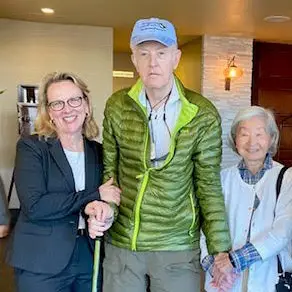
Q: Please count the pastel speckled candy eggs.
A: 0